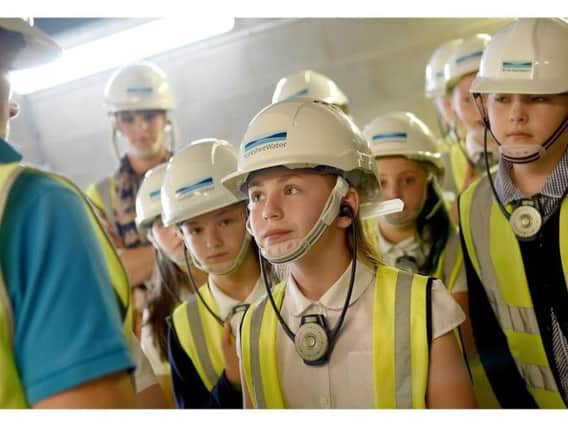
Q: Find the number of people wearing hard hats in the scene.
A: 10